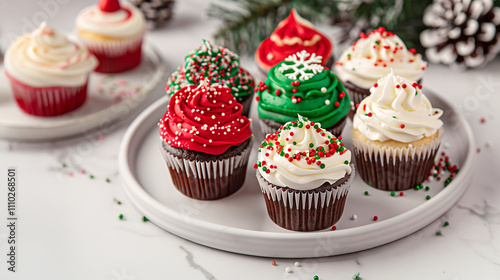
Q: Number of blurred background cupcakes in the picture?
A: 2